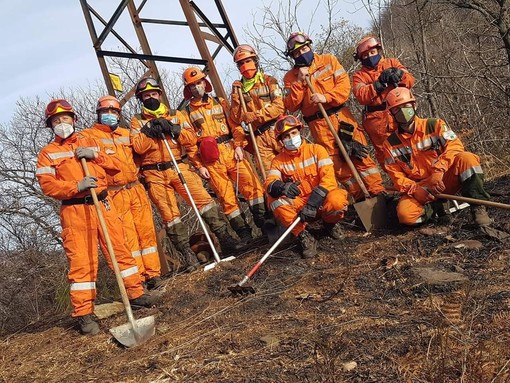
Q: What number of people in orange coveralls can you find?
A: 9